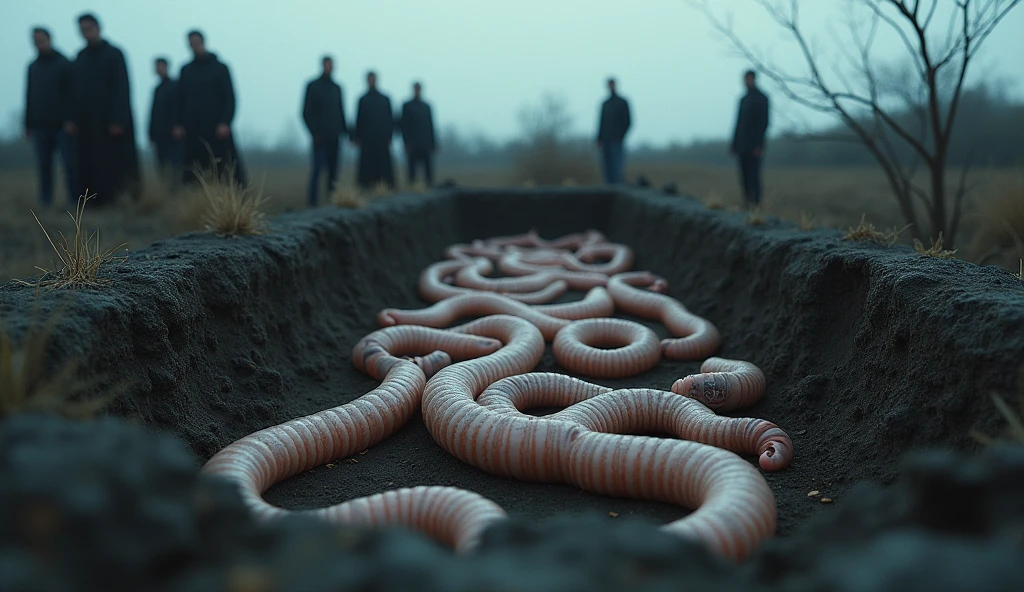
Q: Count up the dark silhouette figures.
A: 9